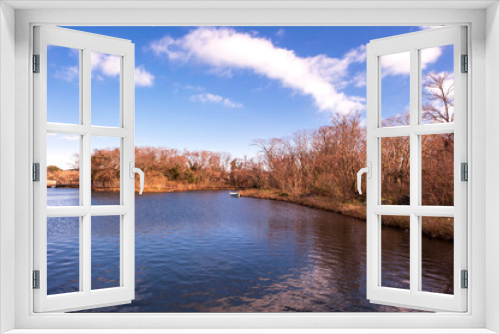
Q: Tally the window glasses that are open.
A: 2